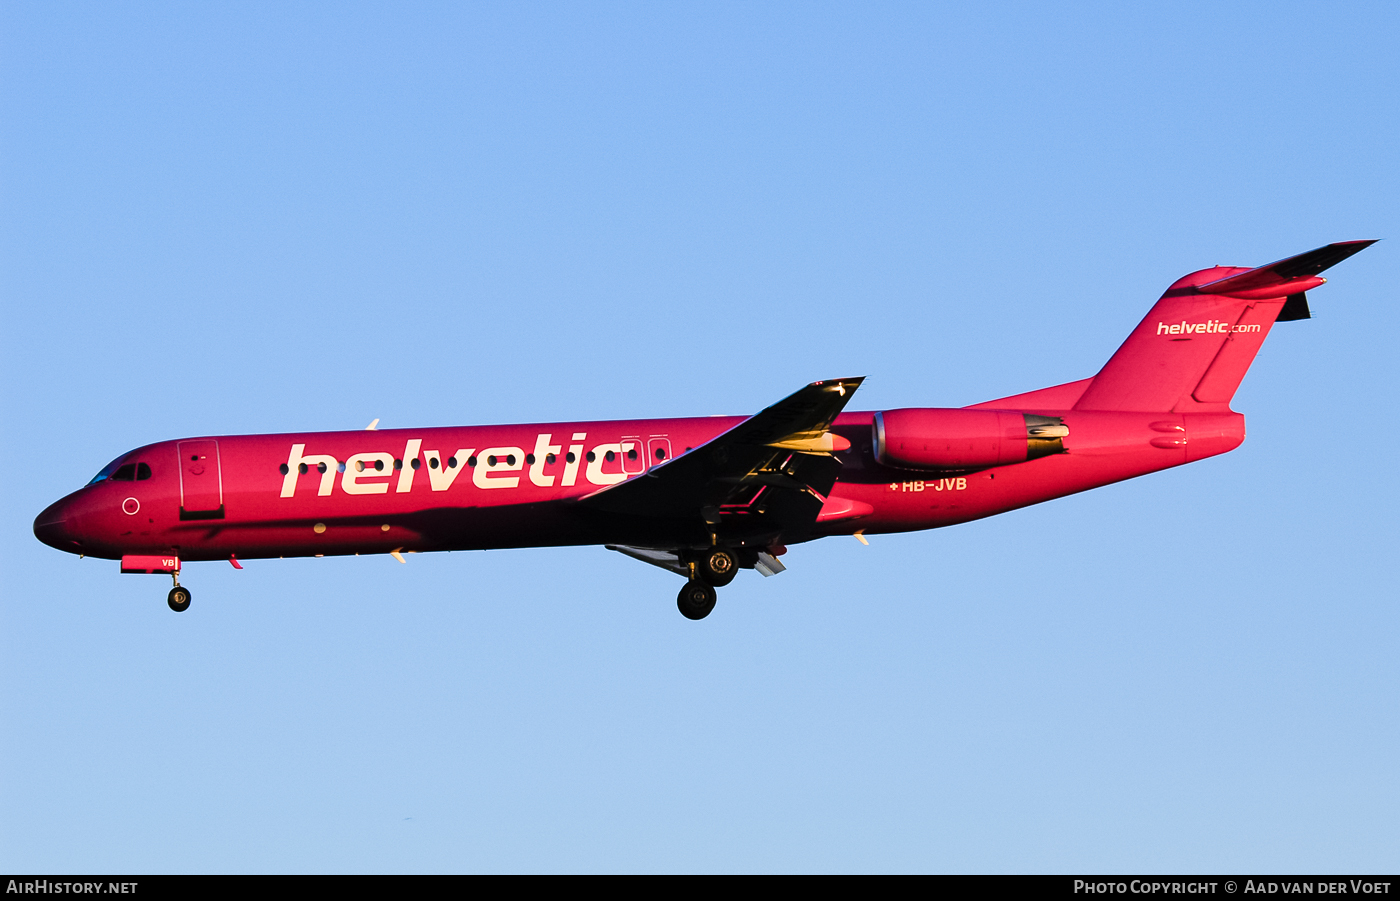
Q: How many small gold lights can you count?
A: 2